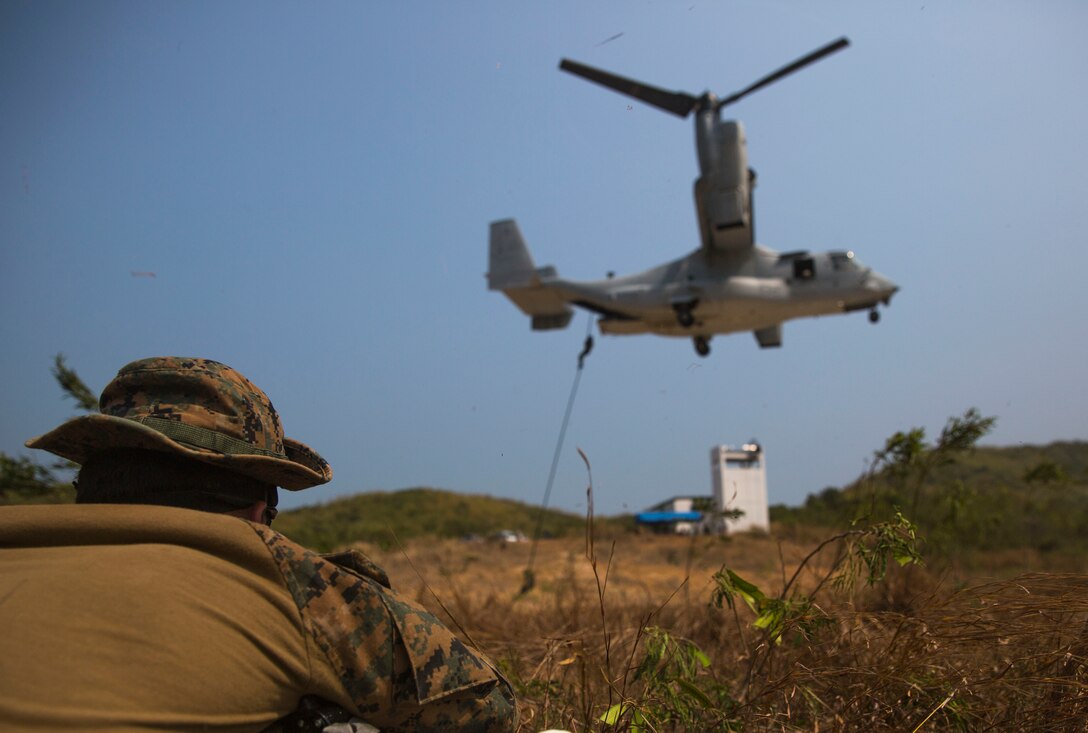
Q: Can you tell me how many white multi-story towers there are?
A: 1